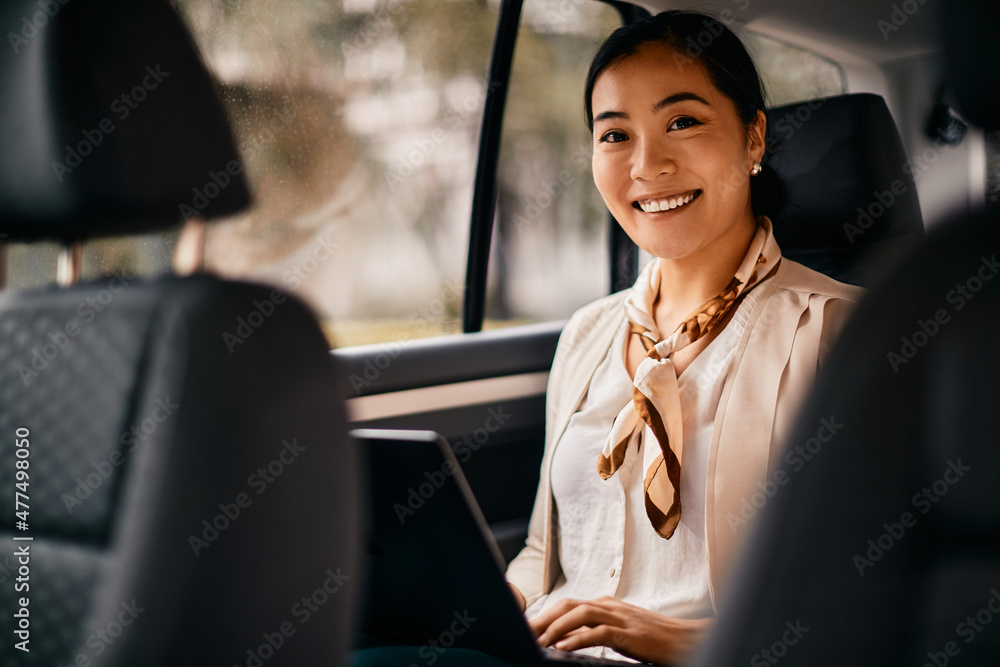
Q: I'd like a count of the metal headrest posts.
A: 2